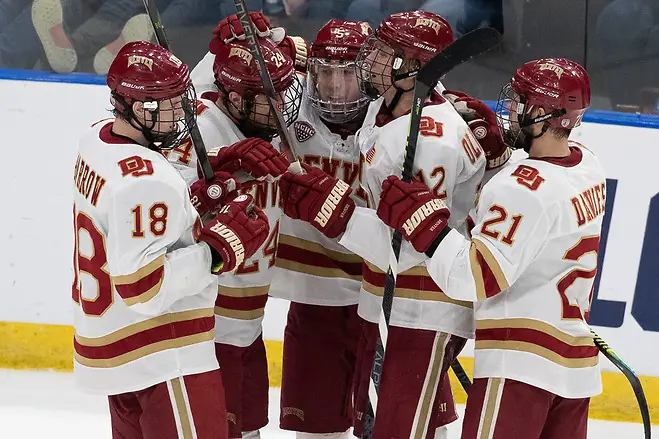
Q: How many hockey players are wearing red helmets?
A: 5